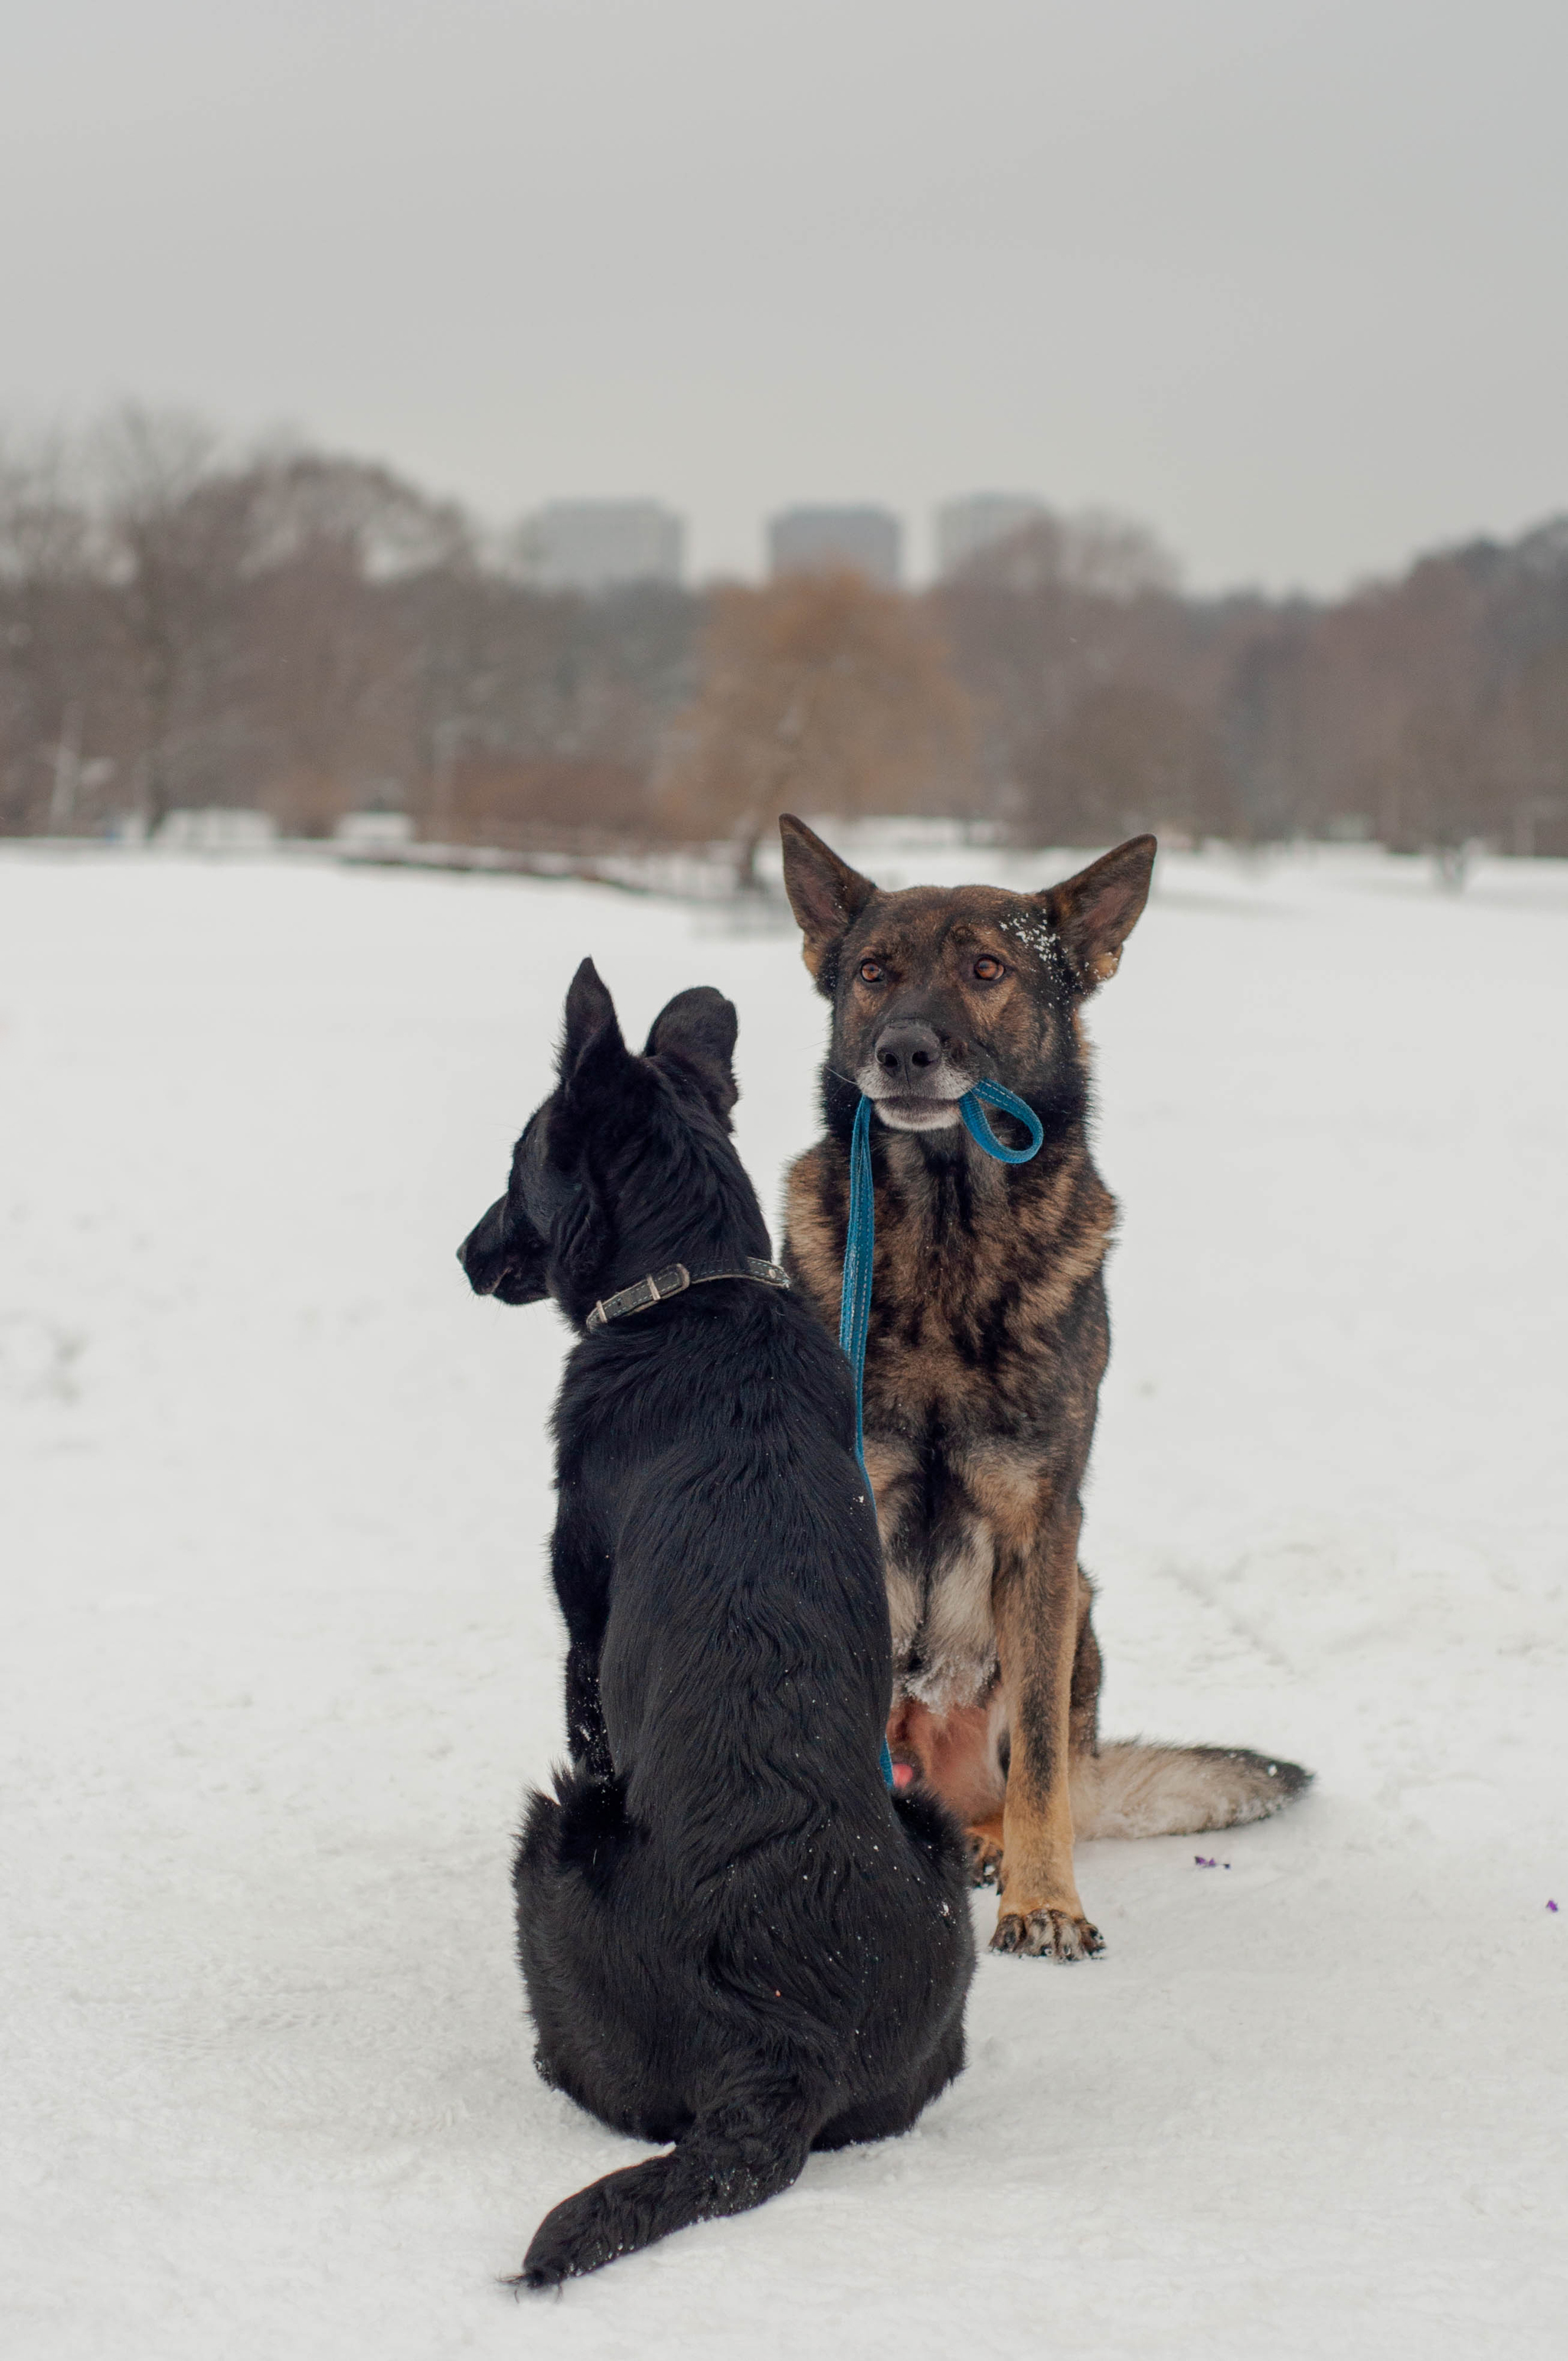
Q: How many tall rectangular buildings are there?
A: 3